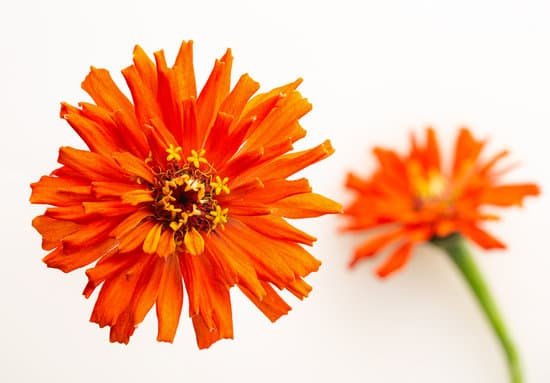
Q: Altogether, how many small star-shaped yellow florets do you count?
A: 4